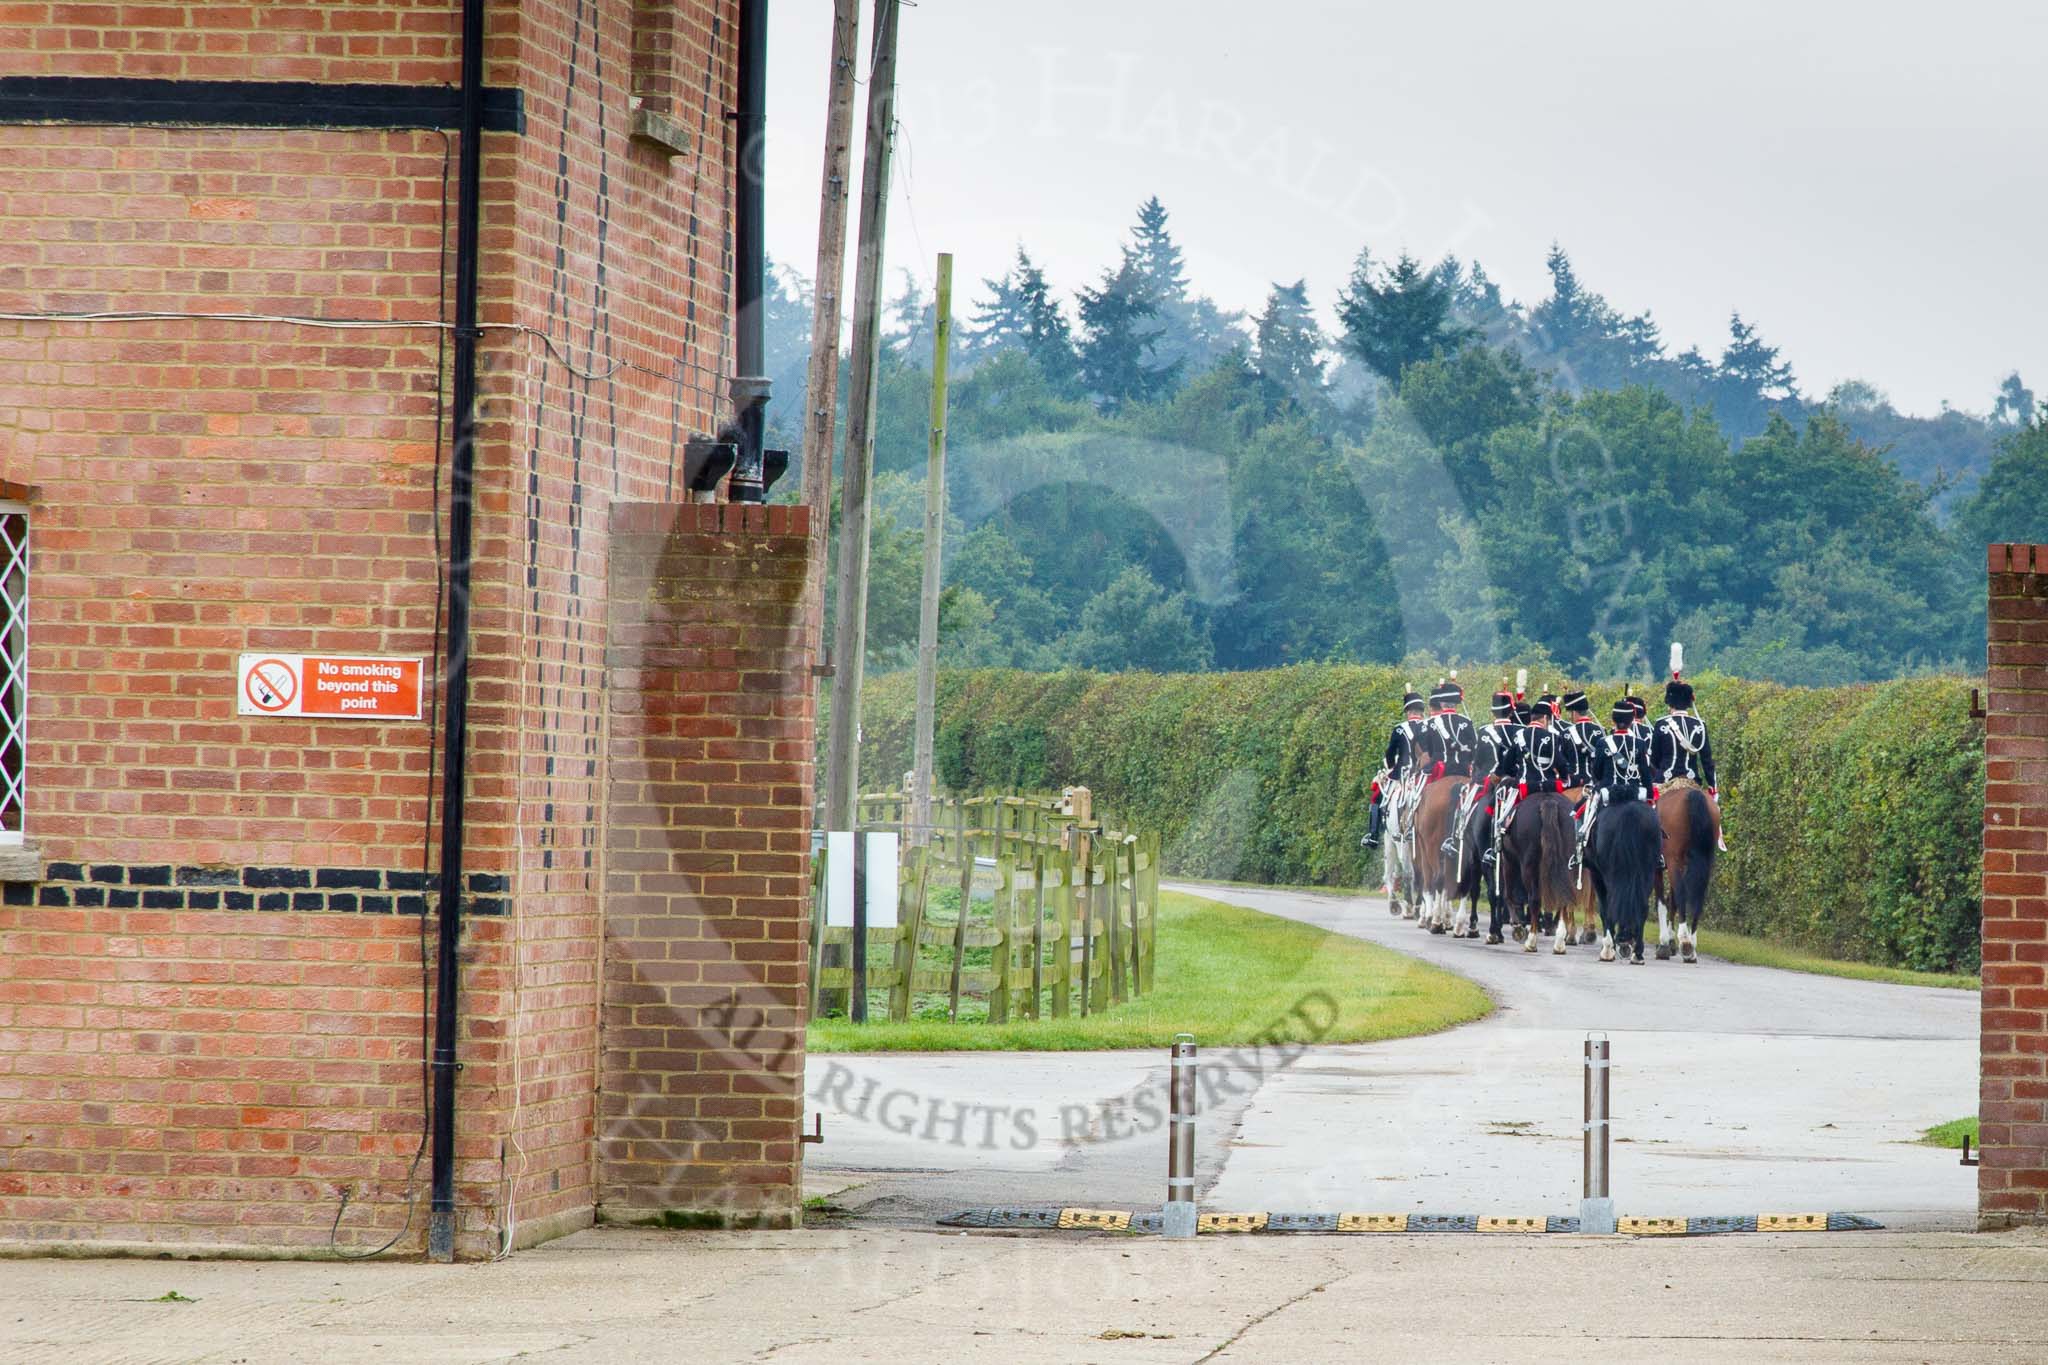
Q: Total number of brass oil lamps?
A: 0